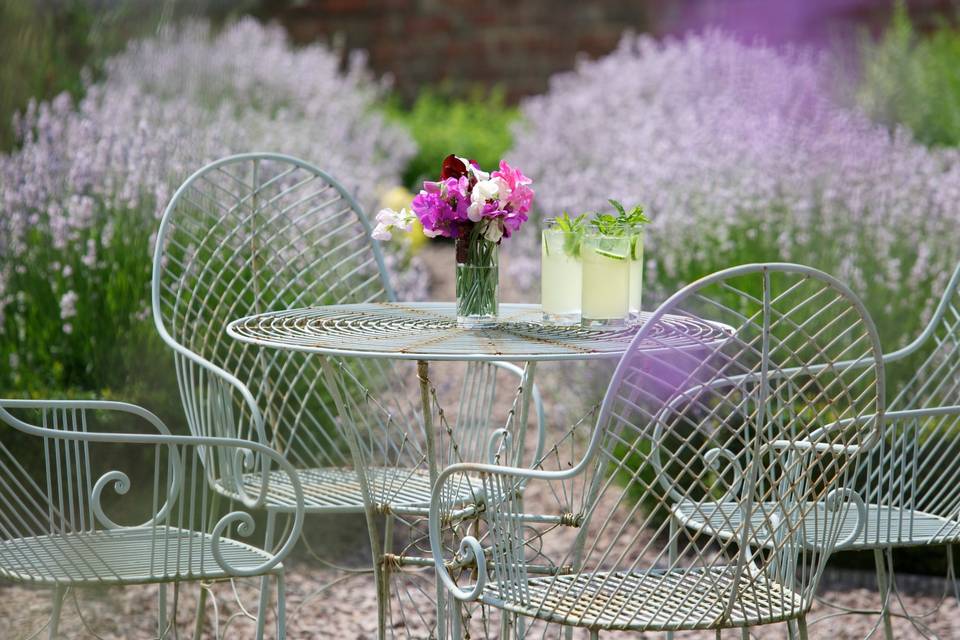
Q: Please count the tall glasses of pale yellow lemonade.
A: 3